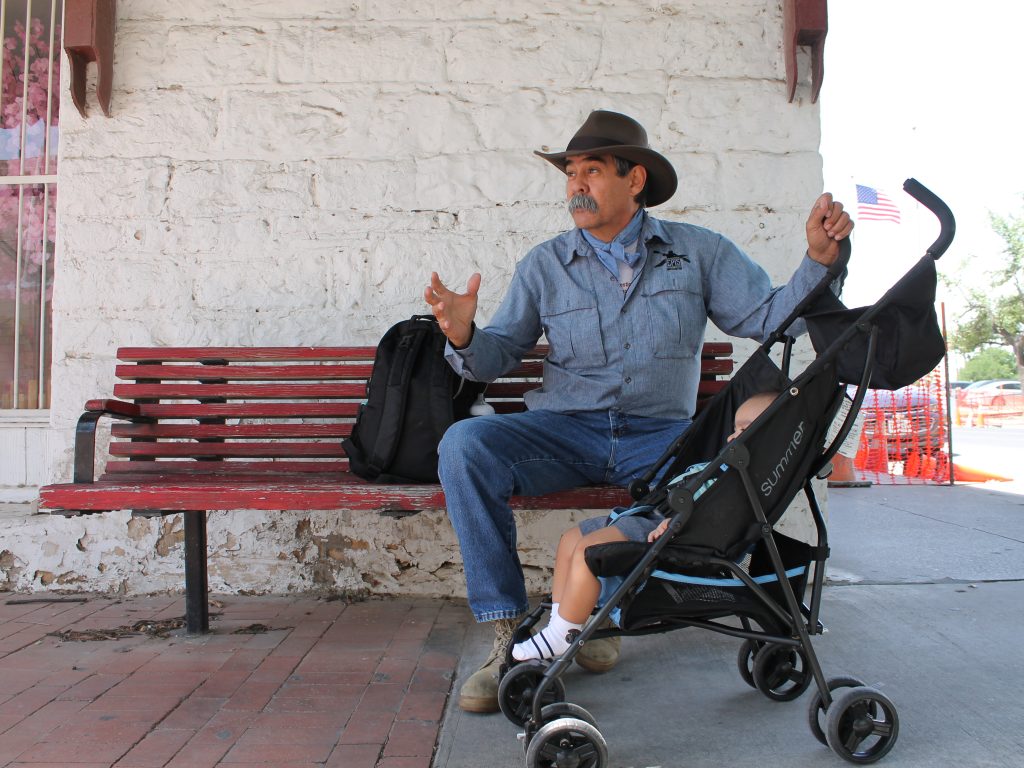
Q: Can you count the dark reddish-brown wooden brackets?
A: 2